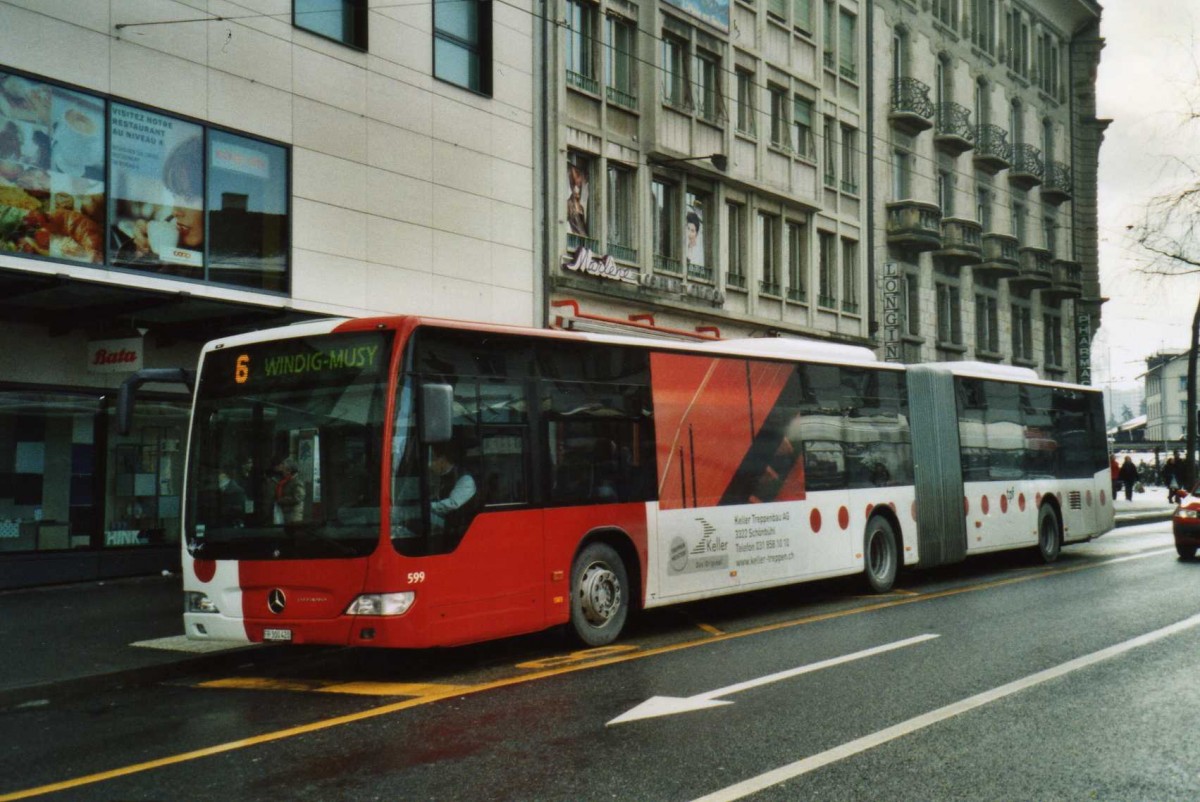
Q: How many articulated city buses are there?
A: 1